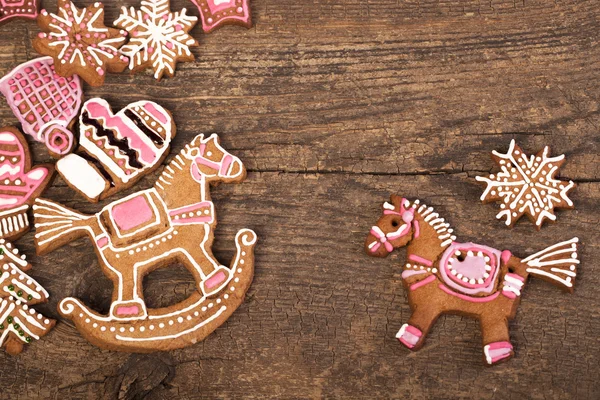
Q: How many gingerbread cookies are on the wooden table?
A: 11